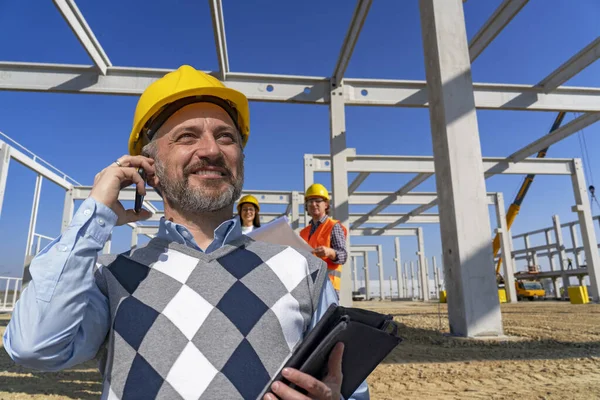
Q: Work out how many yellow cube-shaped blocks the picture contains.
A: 3